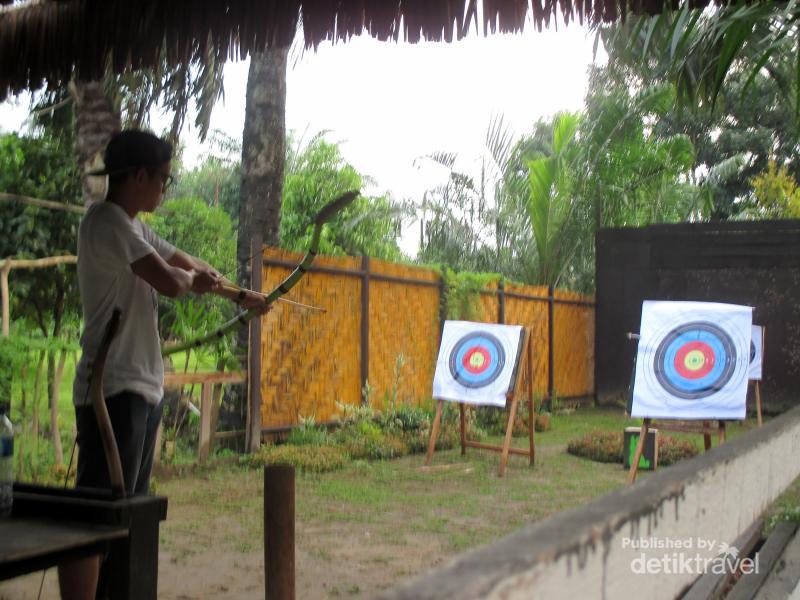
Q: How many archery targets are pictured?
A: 3